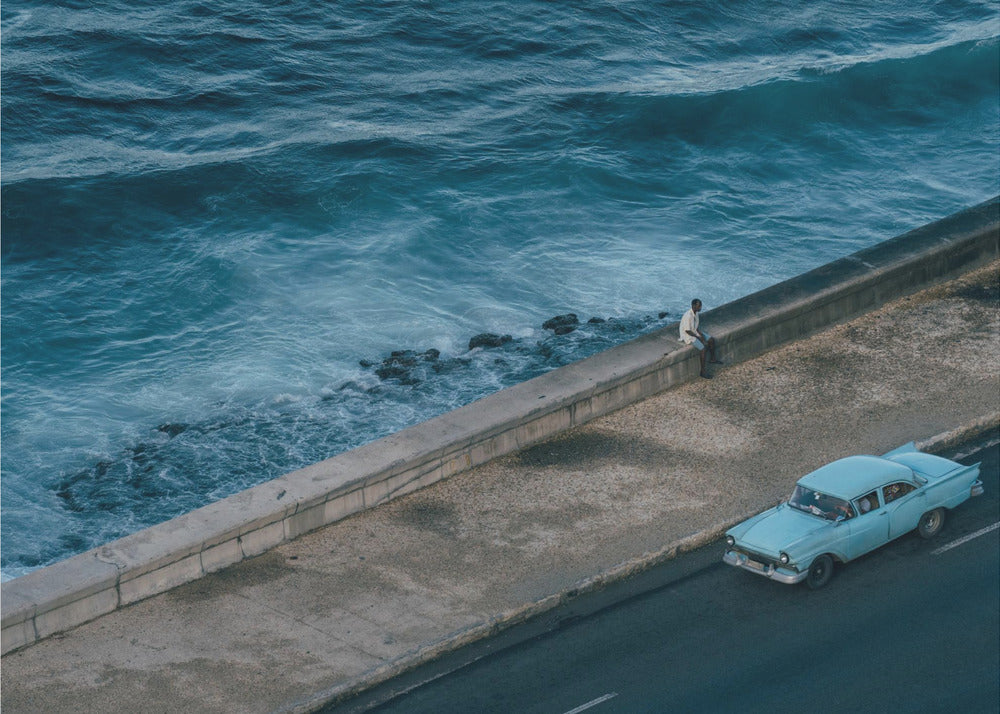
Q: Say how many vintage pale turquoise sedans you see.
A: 1